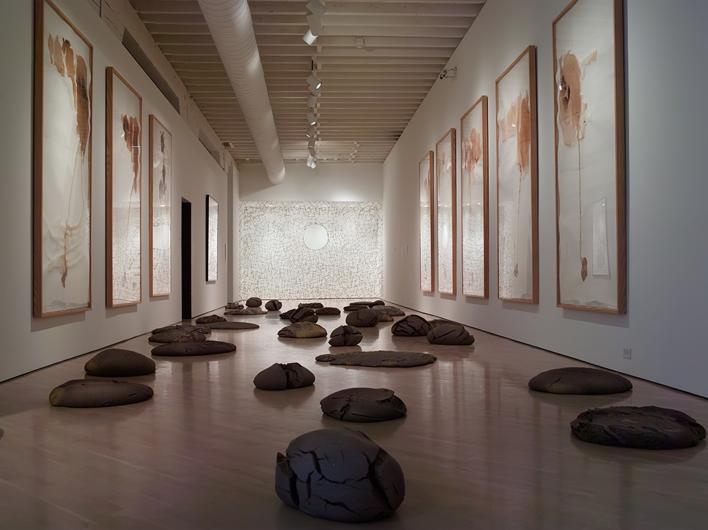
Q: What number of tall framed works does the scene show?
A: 8